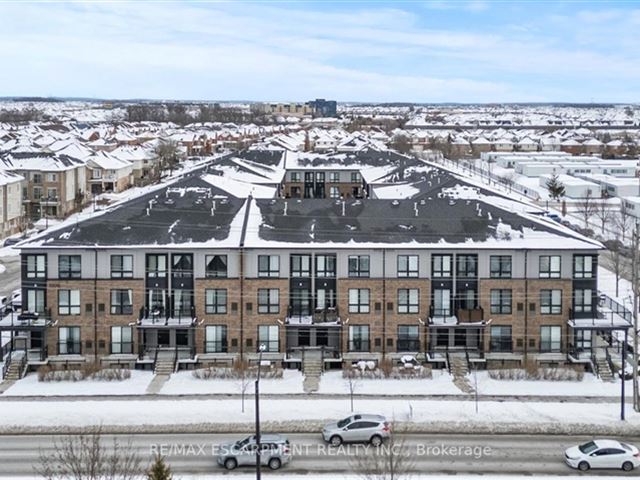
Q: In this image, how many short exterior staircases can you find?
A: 5